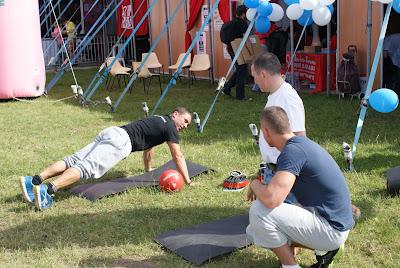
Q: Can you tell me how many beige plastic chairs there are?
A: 5